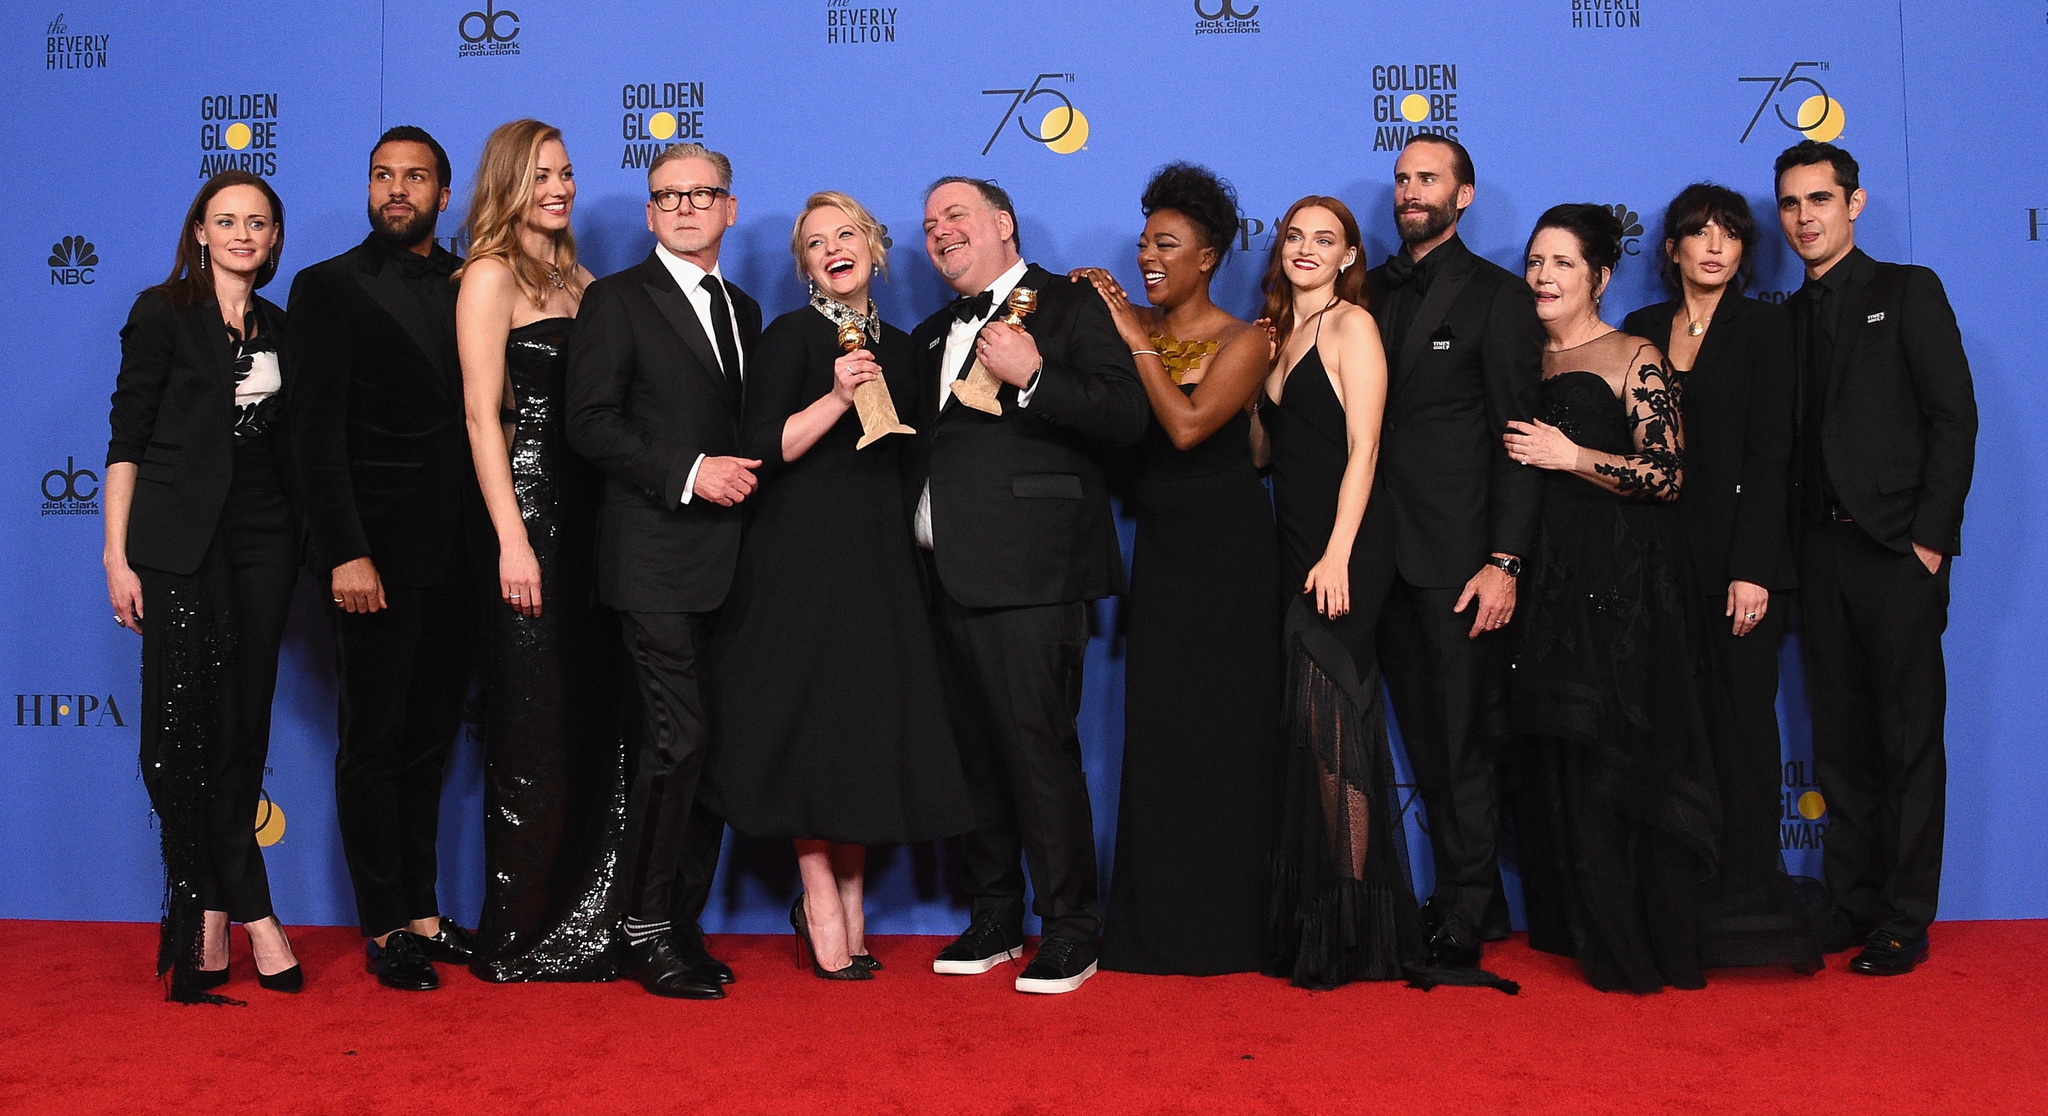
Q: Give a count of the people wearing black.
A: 12